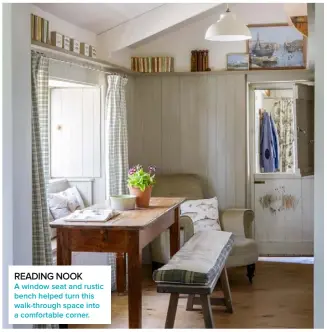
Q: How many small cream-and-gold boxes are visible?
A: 5